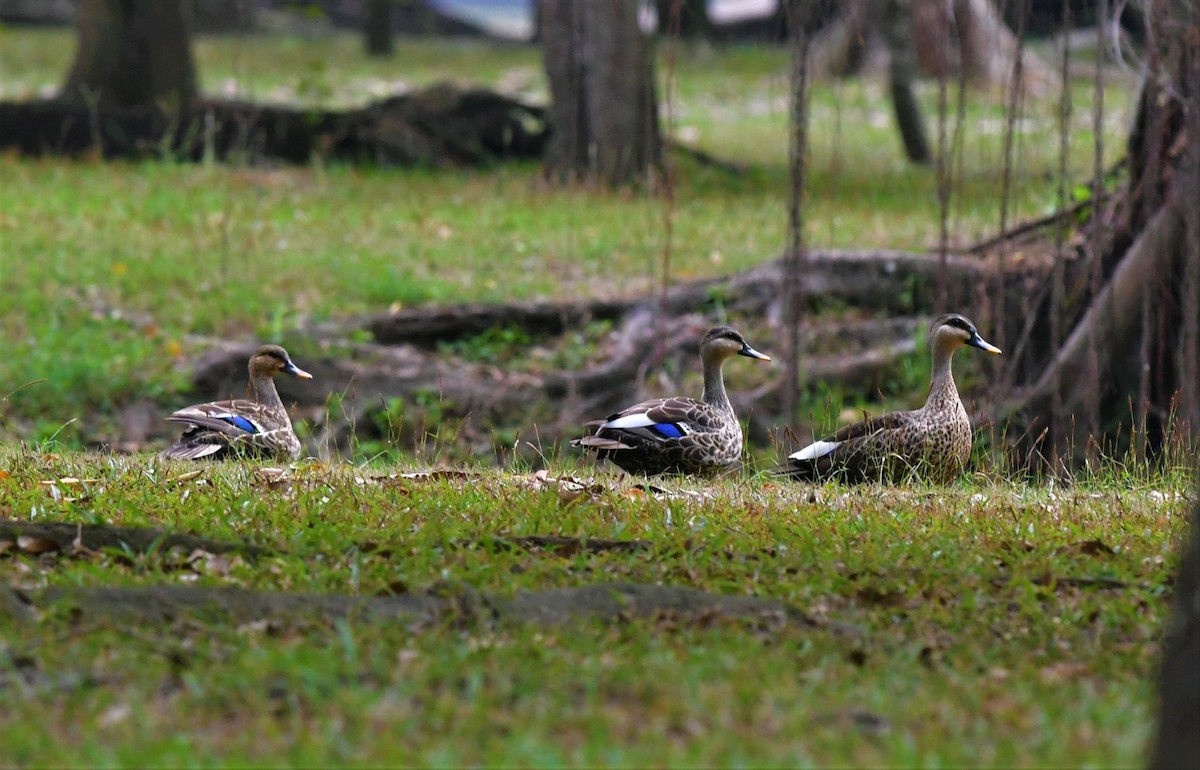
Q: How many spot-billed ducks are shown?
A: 3